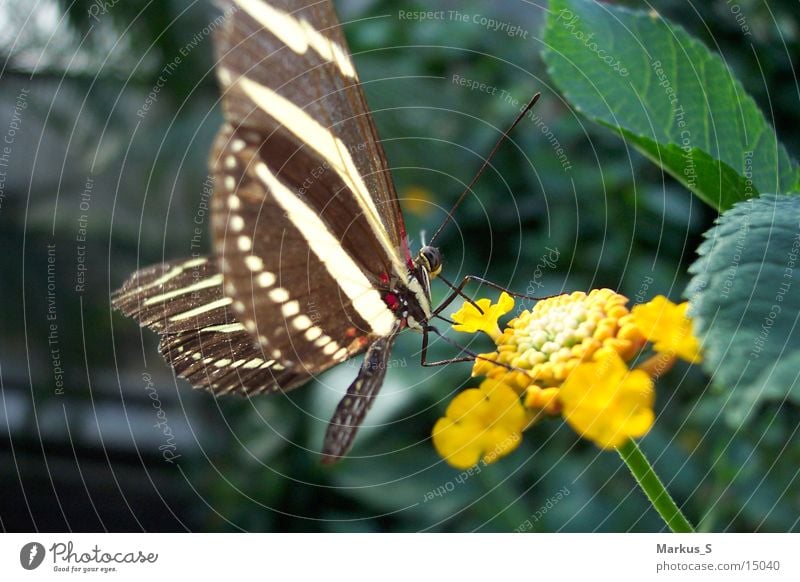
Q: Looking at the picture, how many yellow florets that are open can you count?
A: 4